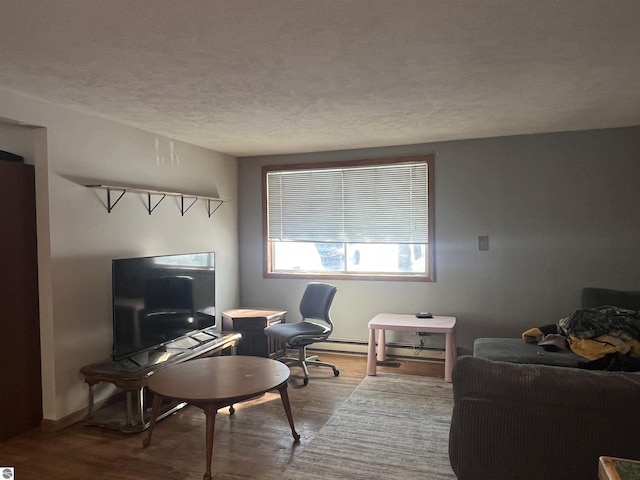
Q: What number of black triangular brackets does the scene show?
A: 4